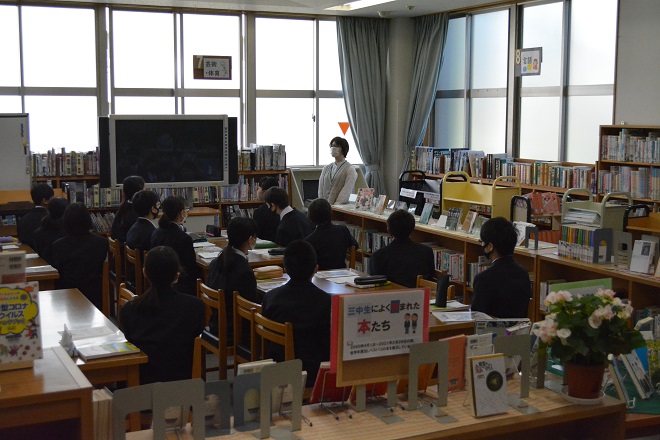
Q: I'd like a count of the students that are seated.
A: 14